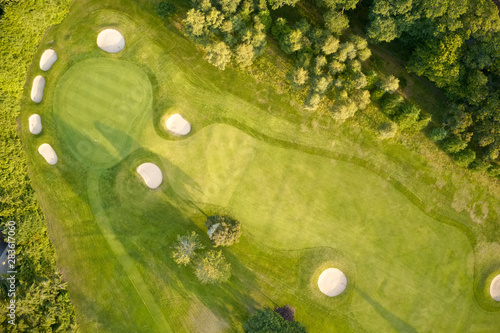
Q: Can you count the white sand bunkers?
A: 9